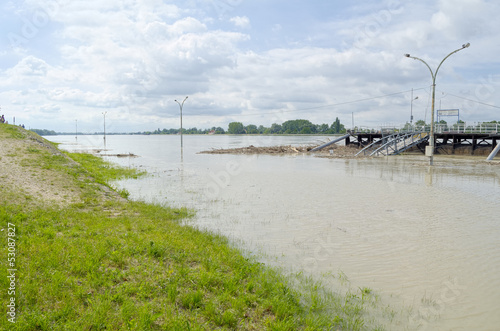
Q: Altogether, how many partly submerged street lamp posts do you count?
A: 4